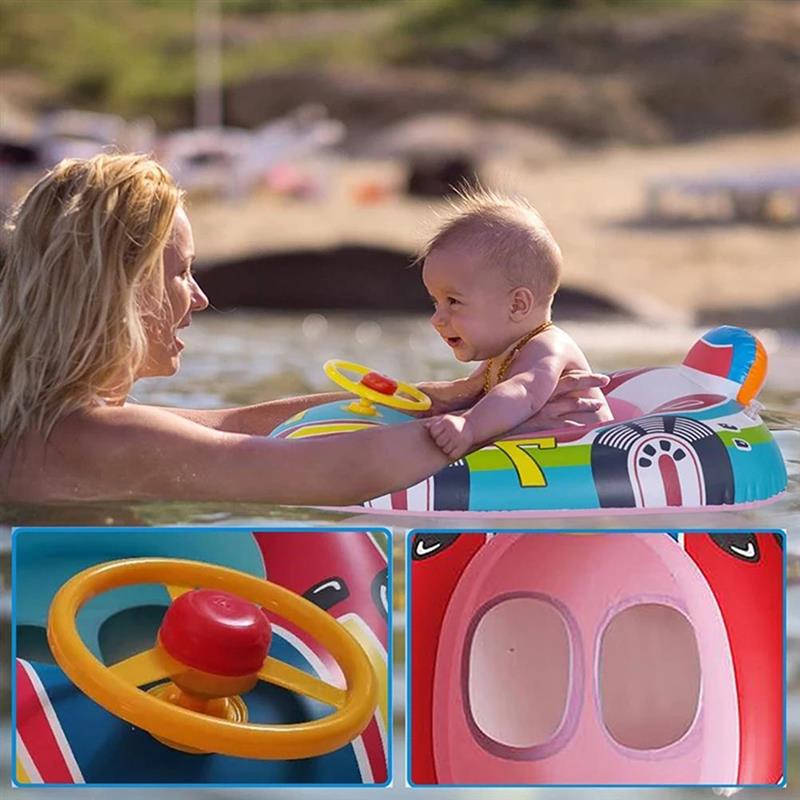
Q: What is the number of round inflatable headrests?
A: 1